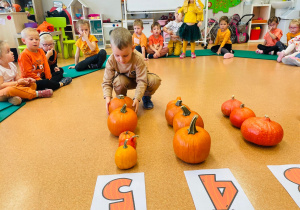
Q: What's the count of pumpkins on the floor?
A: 12